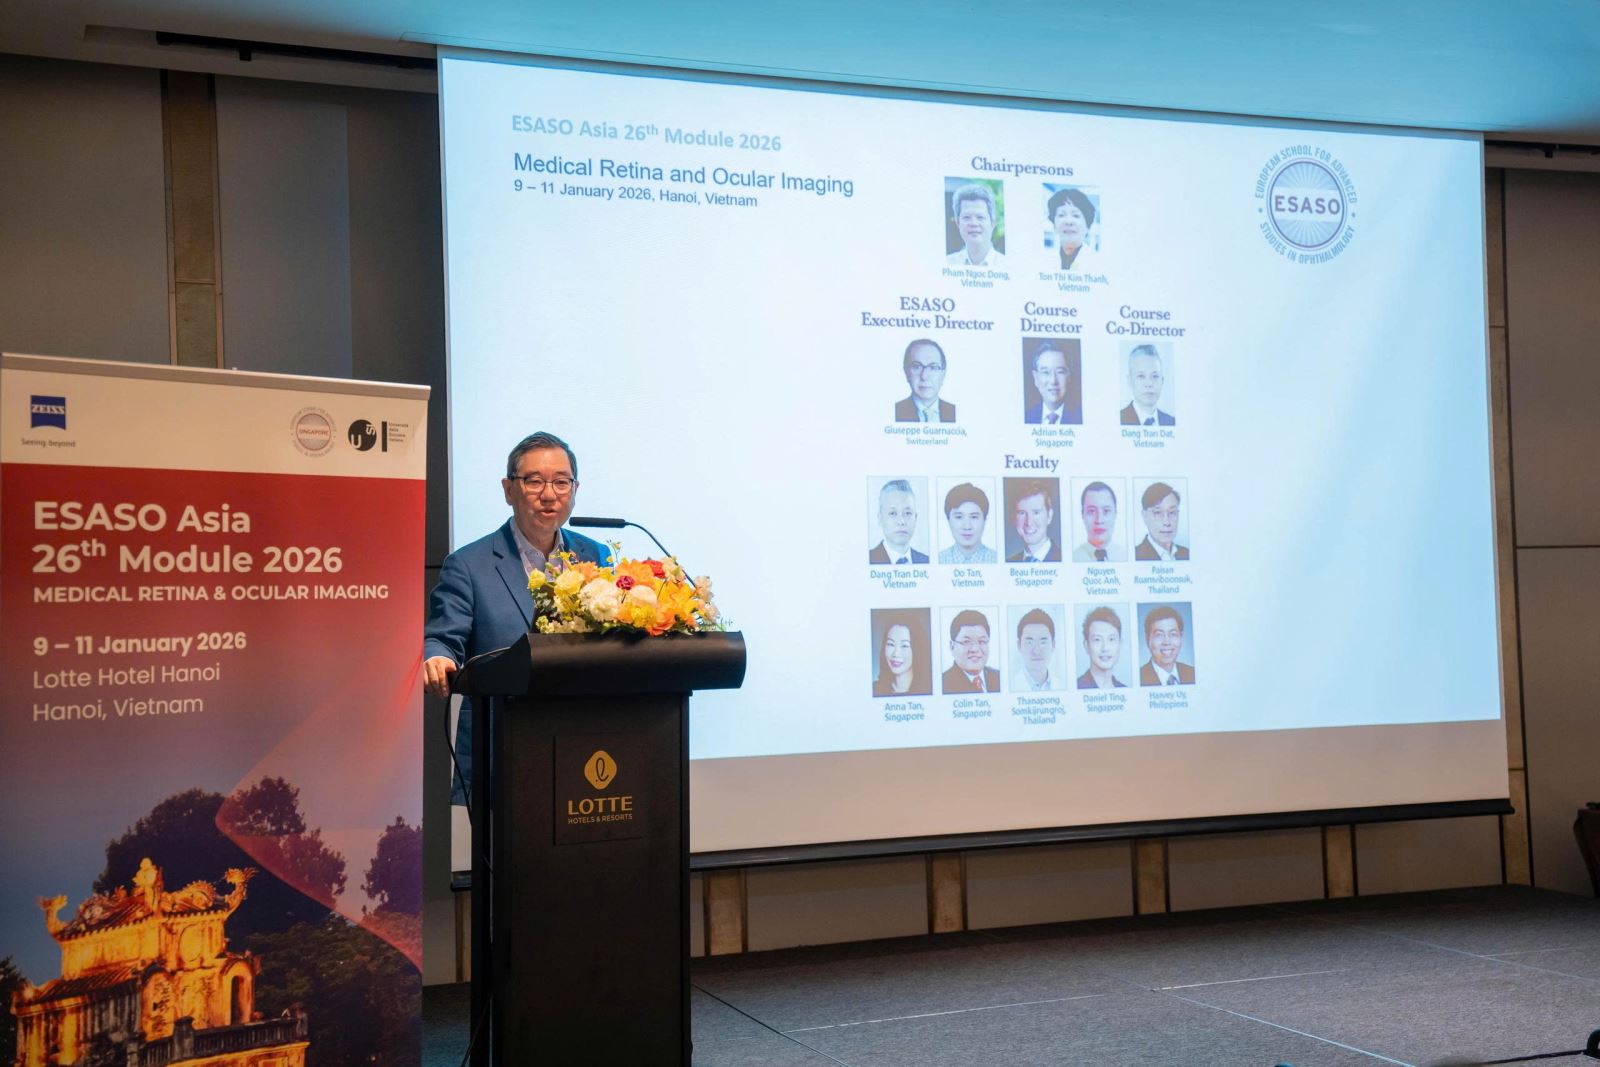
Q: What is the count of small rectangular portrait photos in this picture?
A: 15